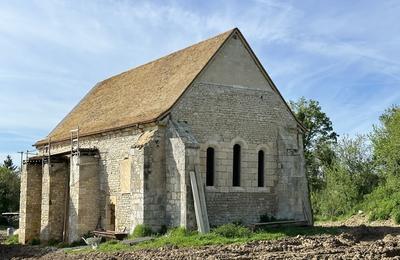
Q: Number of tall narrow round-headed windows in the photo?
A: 3